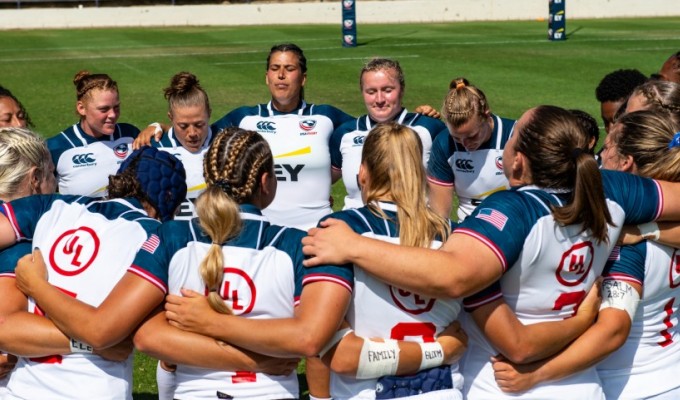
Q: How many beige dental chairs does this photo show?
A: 0